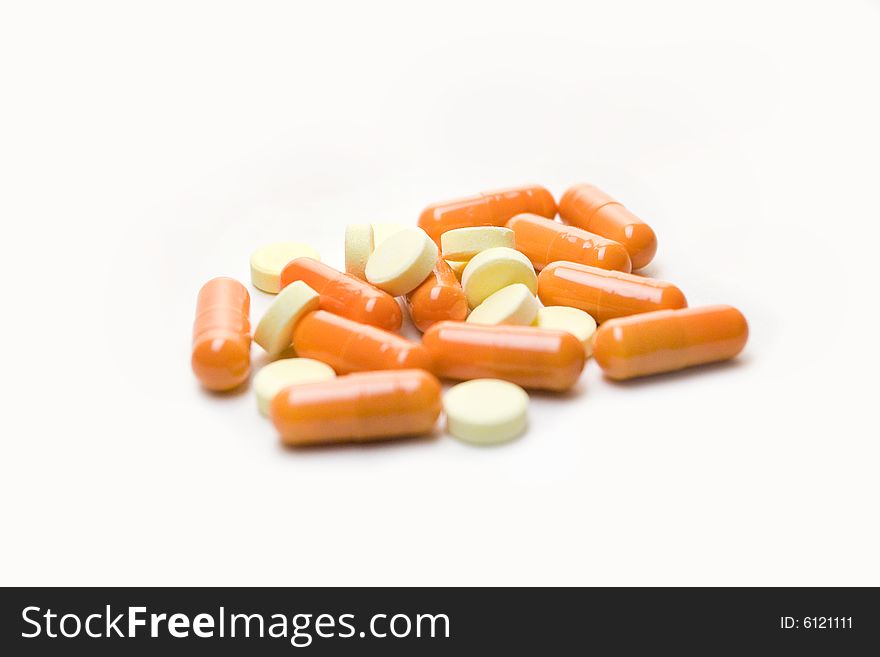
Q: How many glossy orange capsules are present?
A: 11